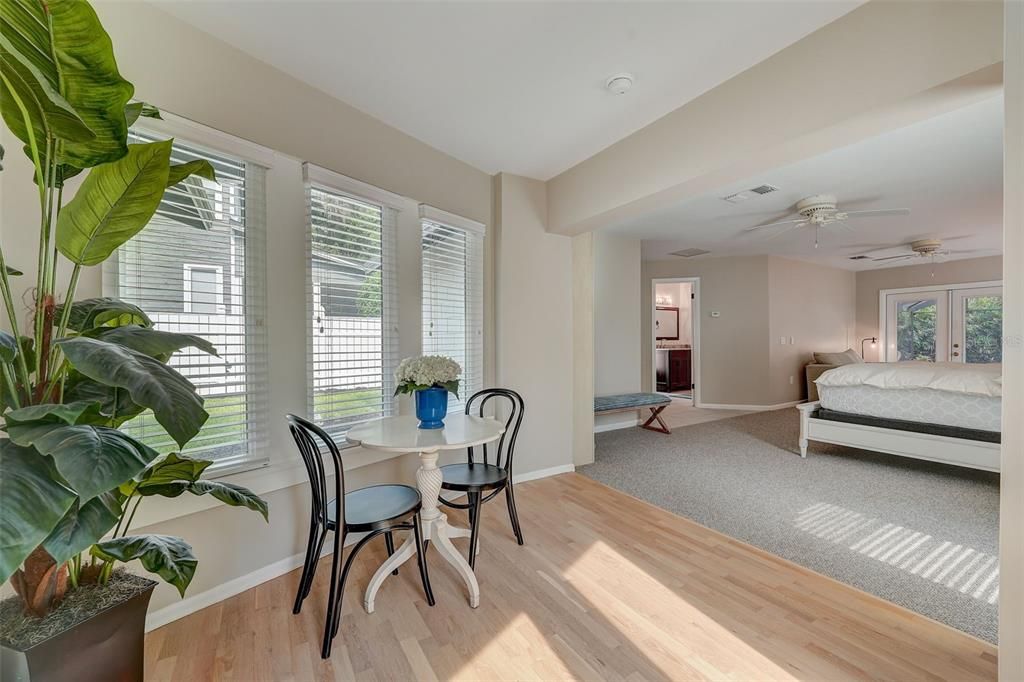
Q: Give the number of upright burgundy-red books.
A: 0